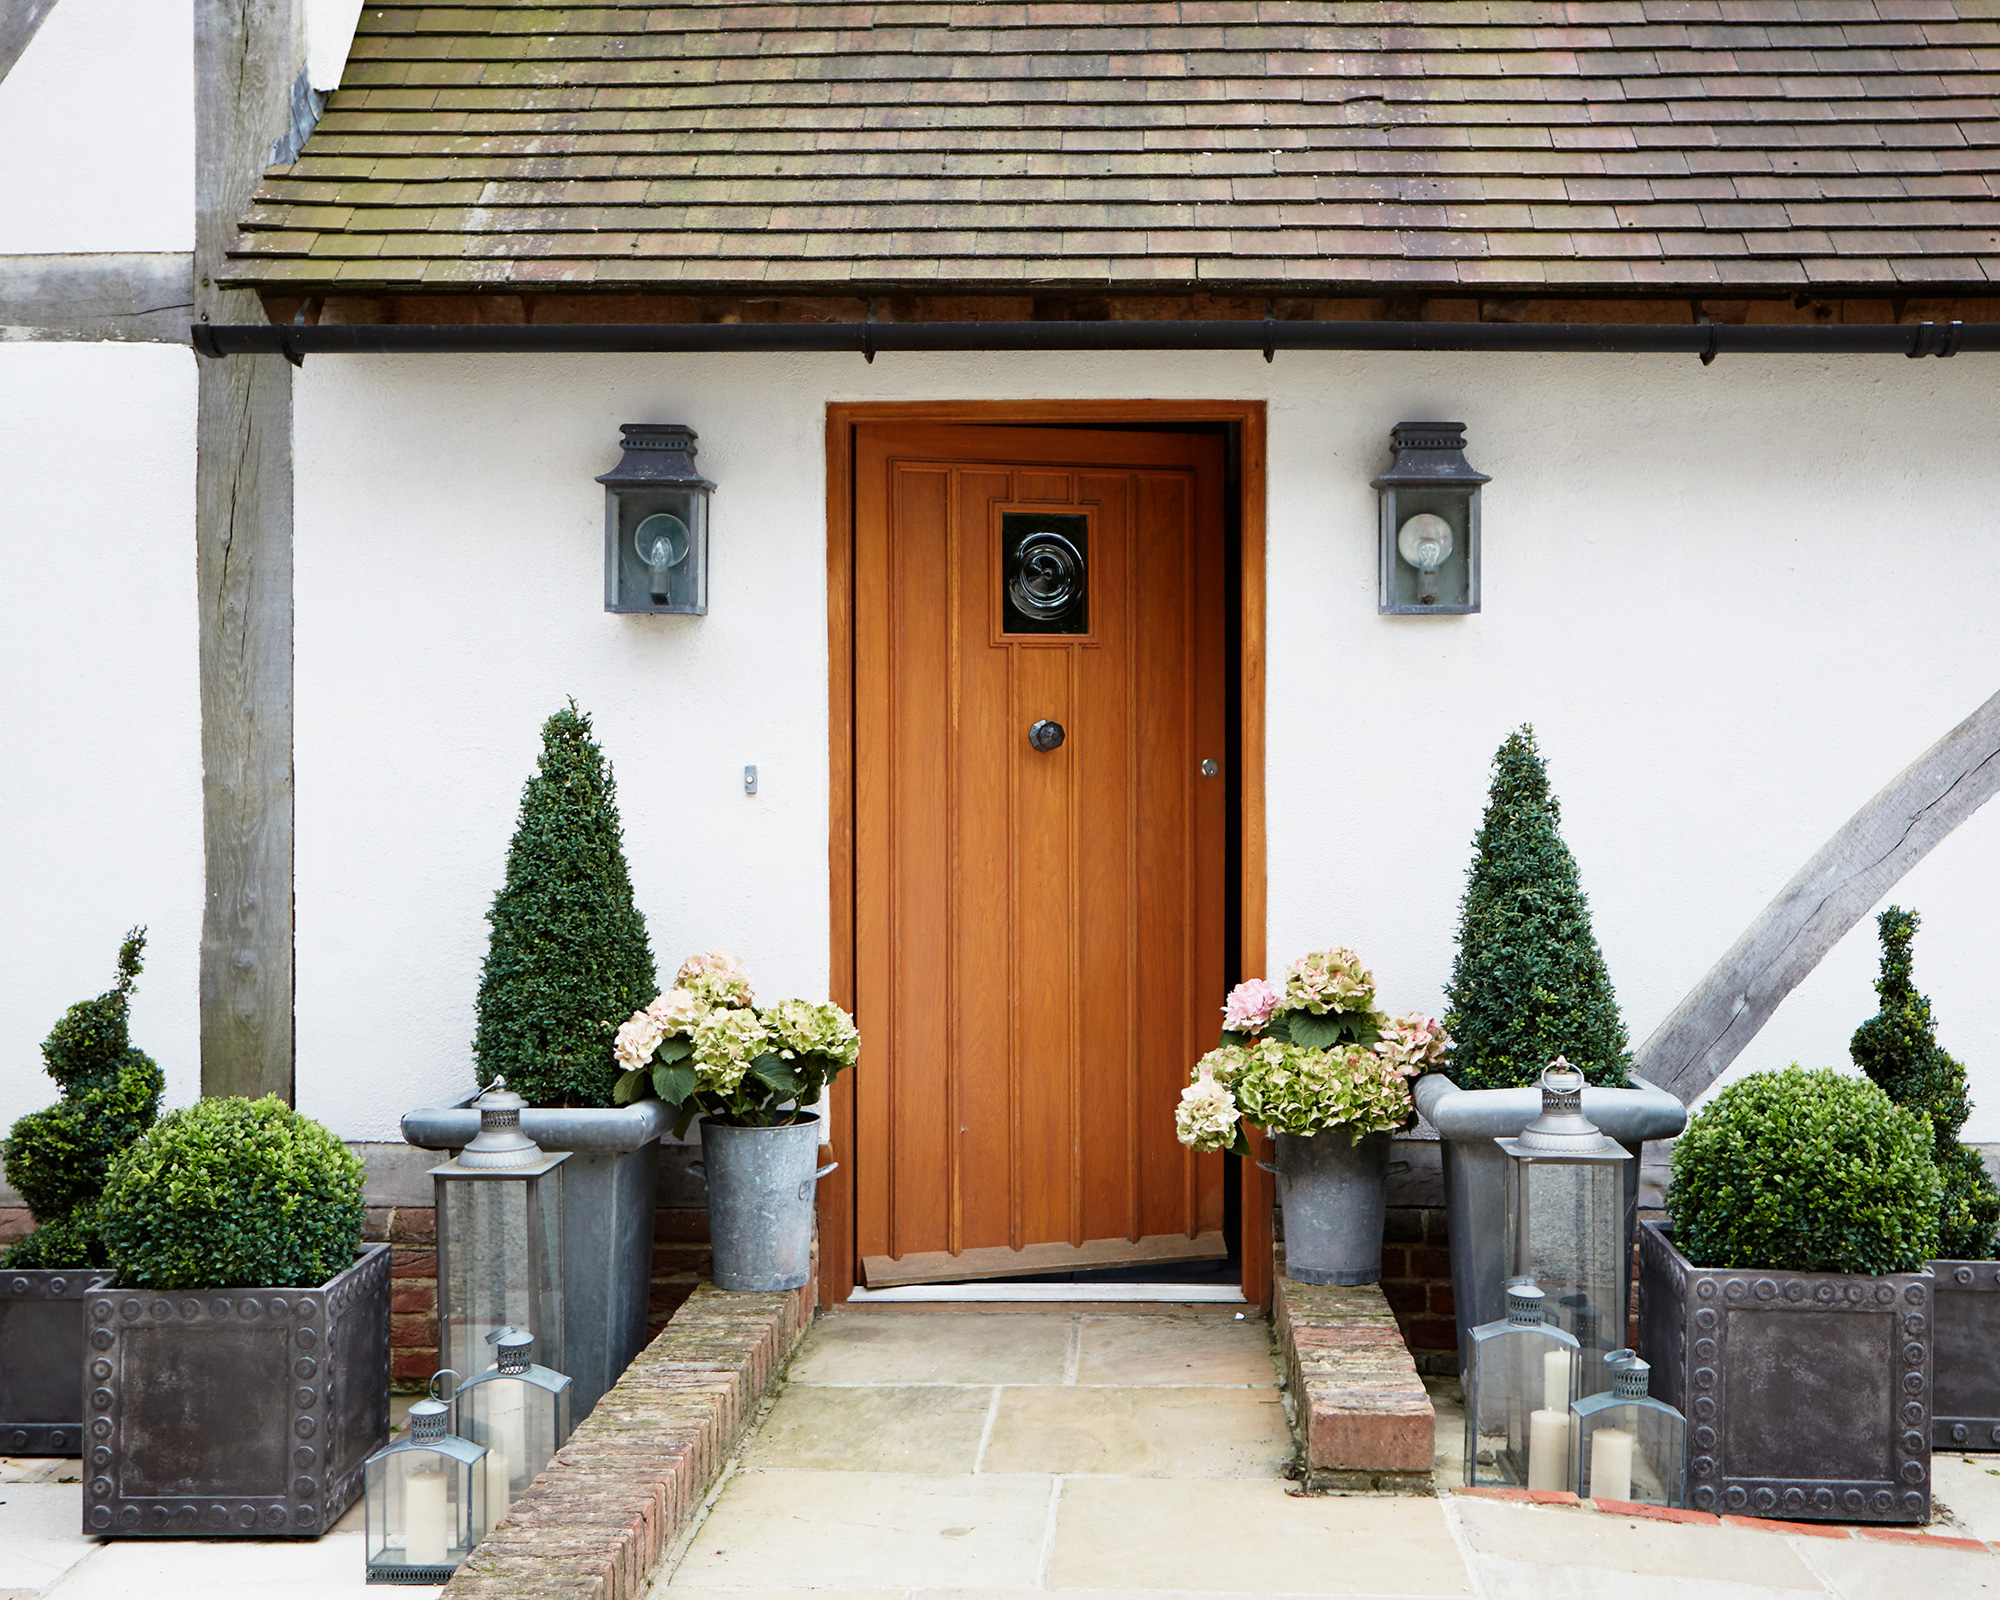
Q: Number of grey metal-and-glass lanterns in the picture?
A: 8